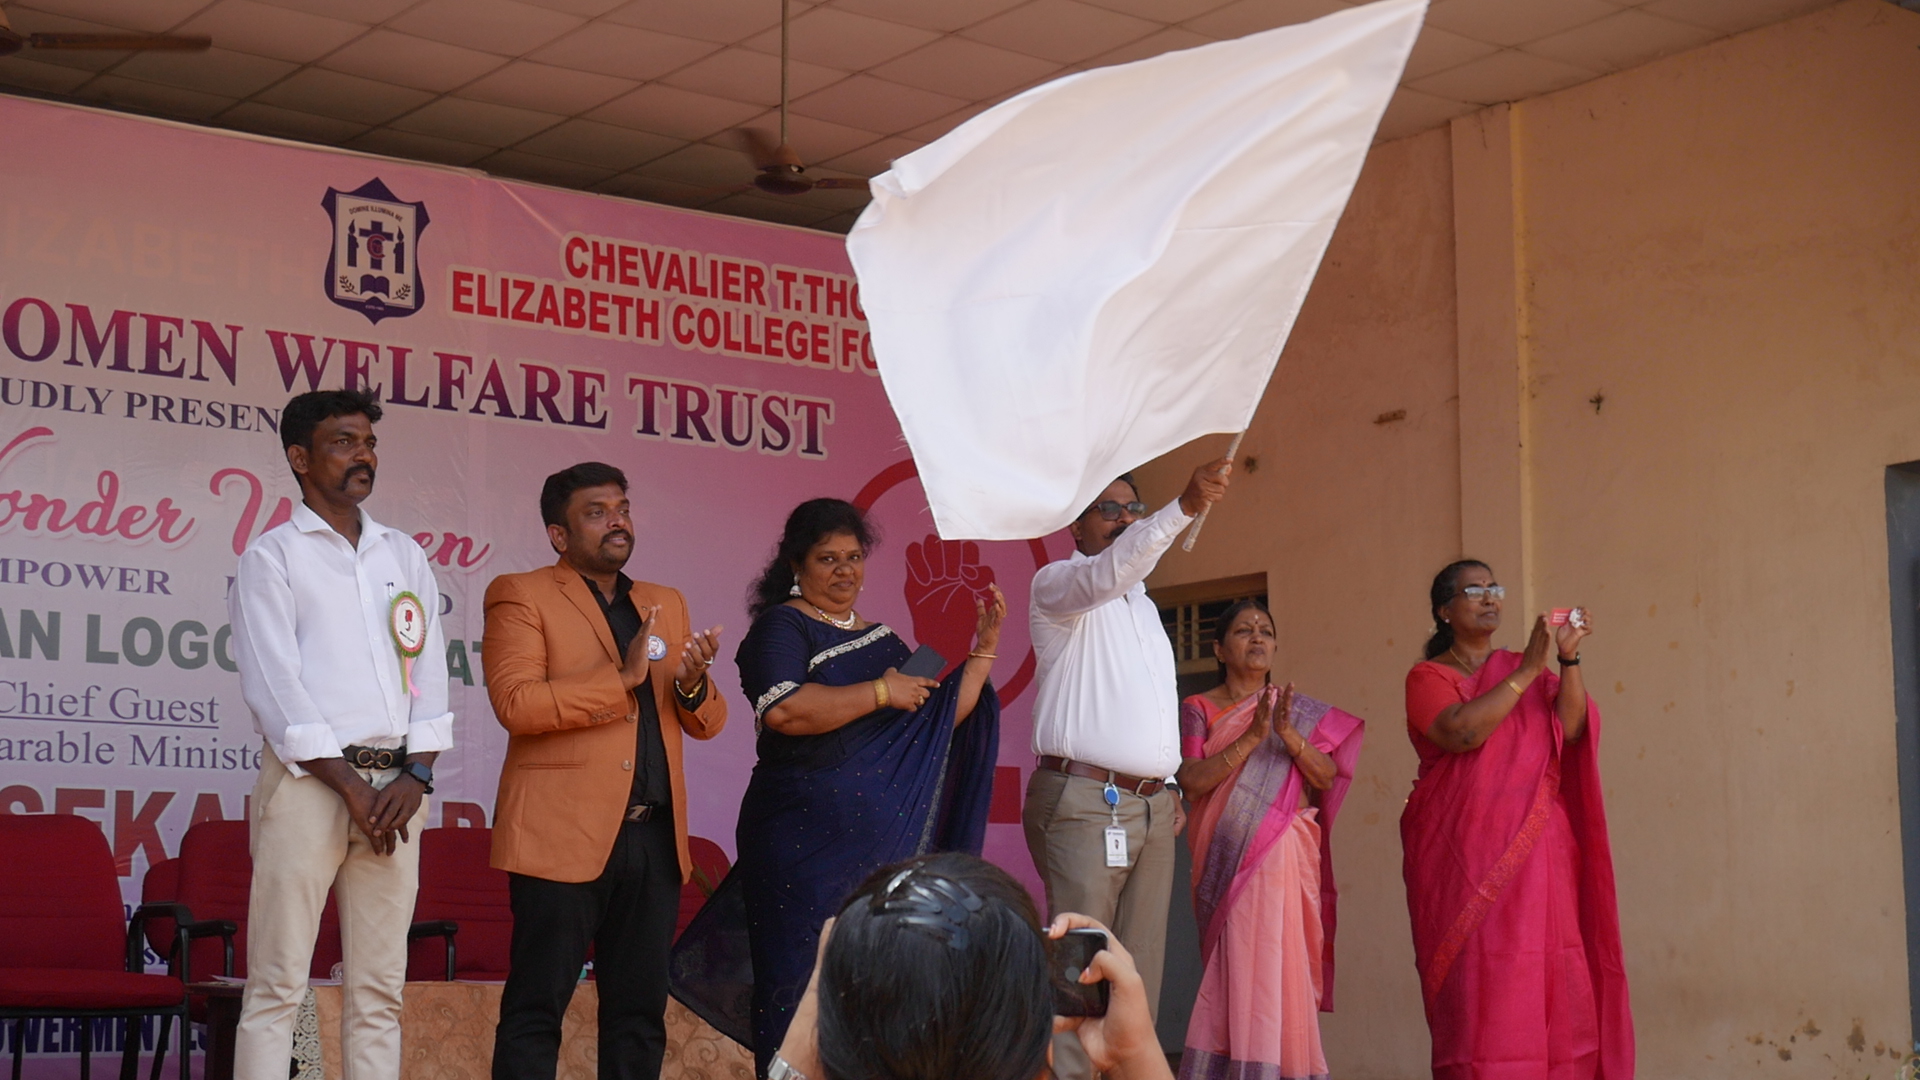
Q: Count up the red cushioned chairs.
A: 5